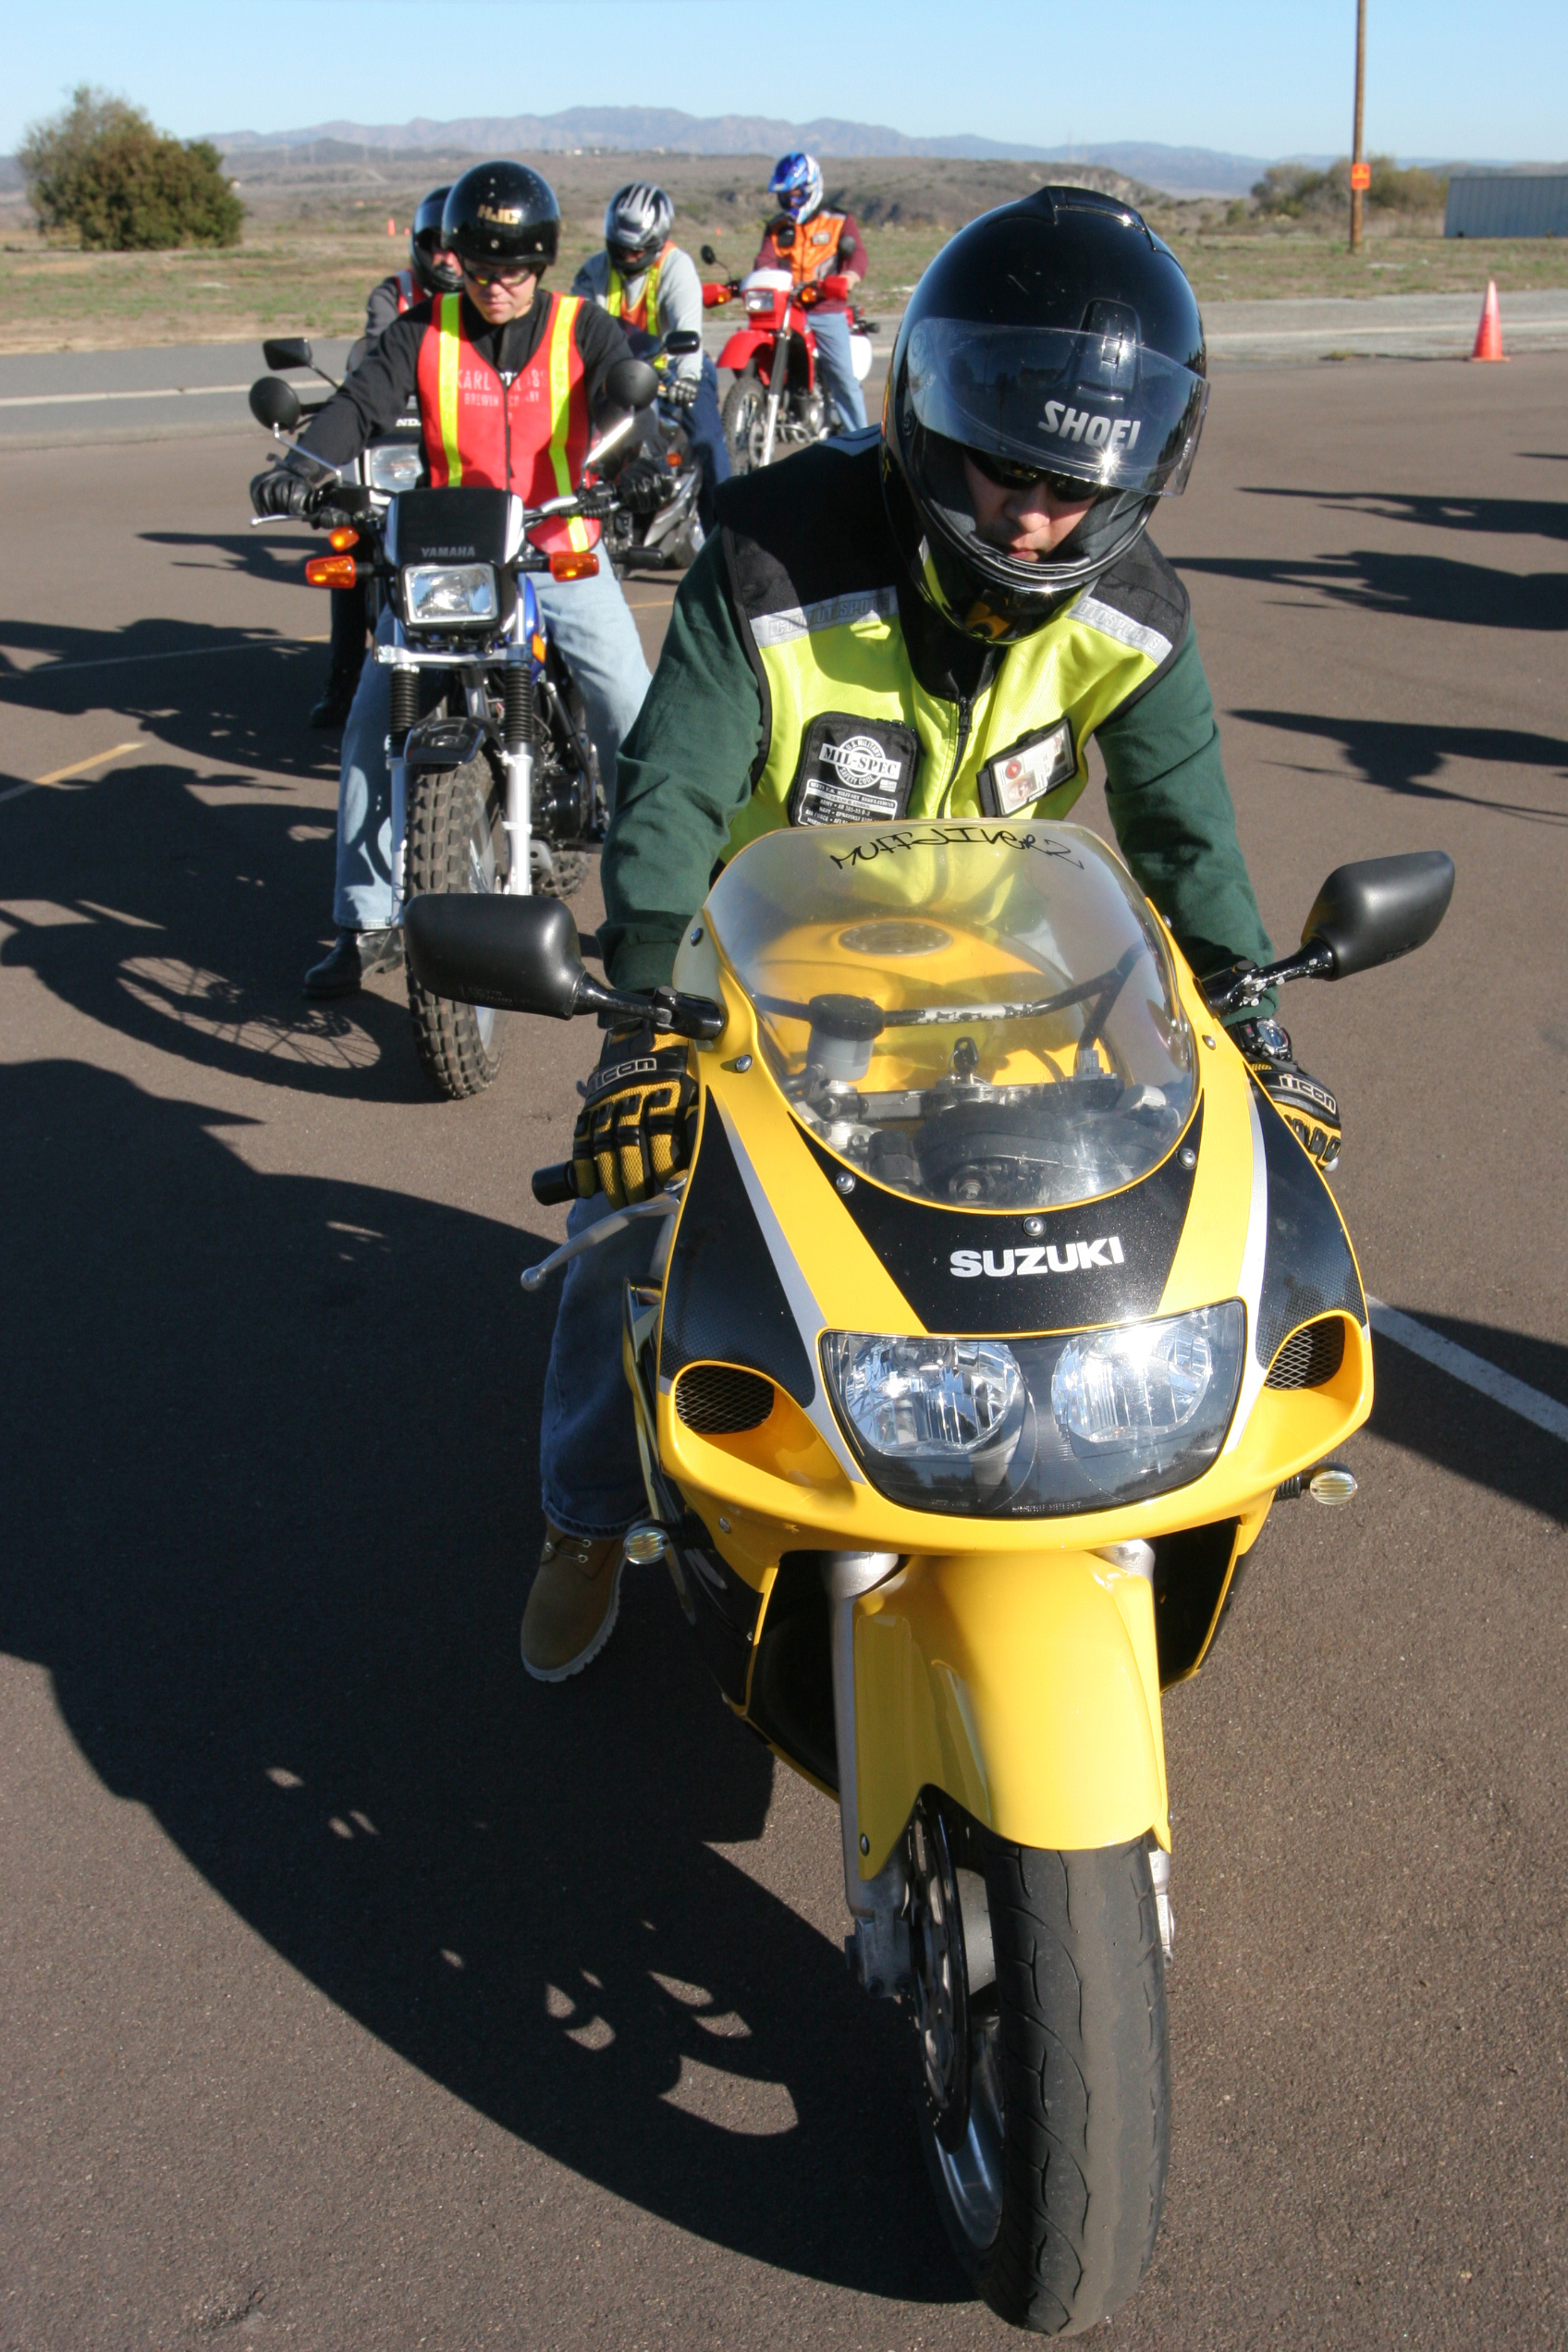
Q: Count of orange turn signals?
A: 6